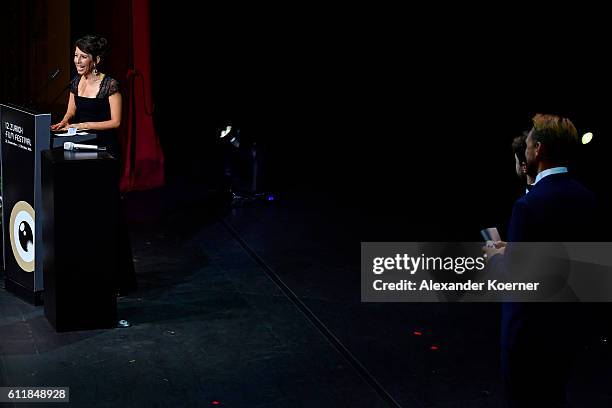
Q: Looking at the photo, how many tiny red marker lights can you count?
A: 3